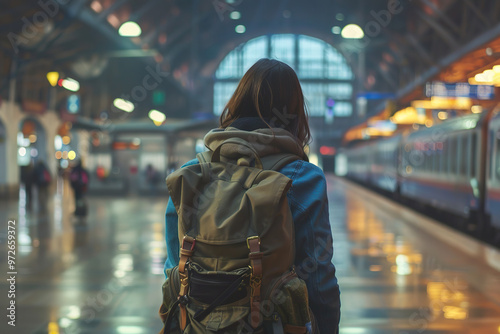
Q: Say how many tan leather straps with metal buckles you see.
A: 2